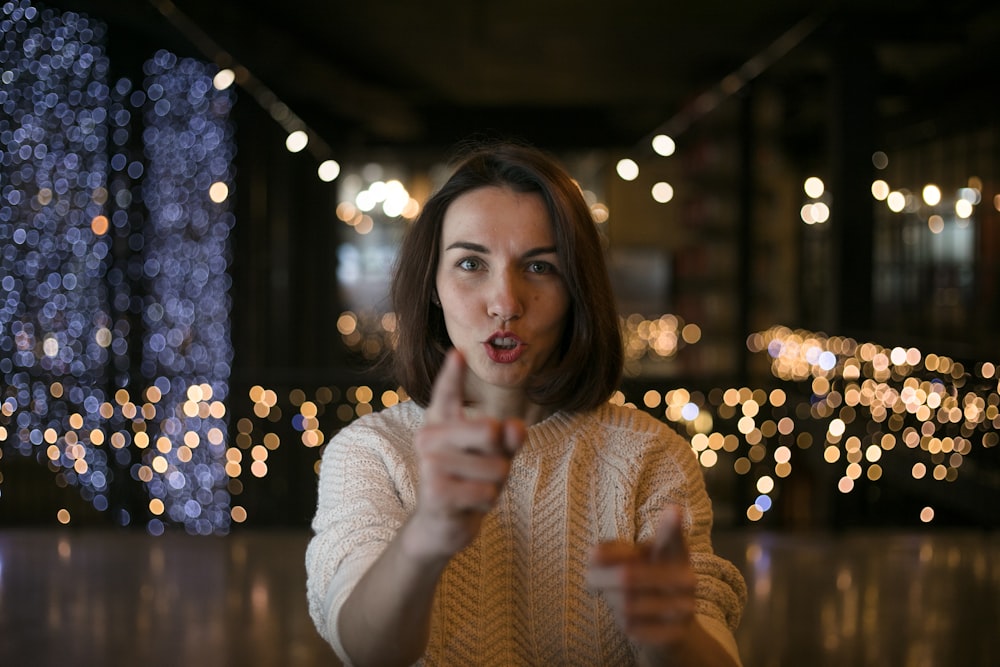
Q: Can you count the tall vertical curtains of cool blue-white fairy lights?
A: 2